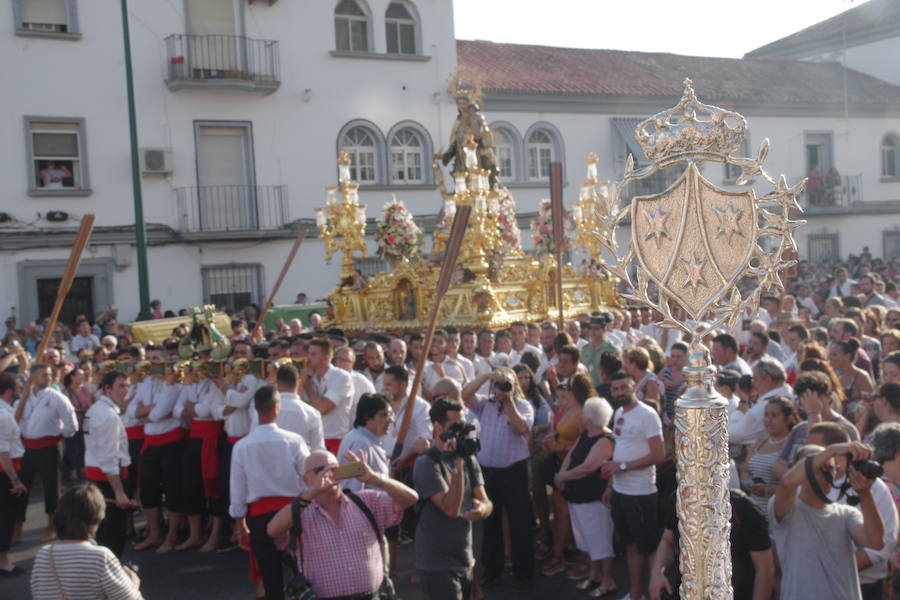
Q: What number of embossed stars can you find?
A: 3